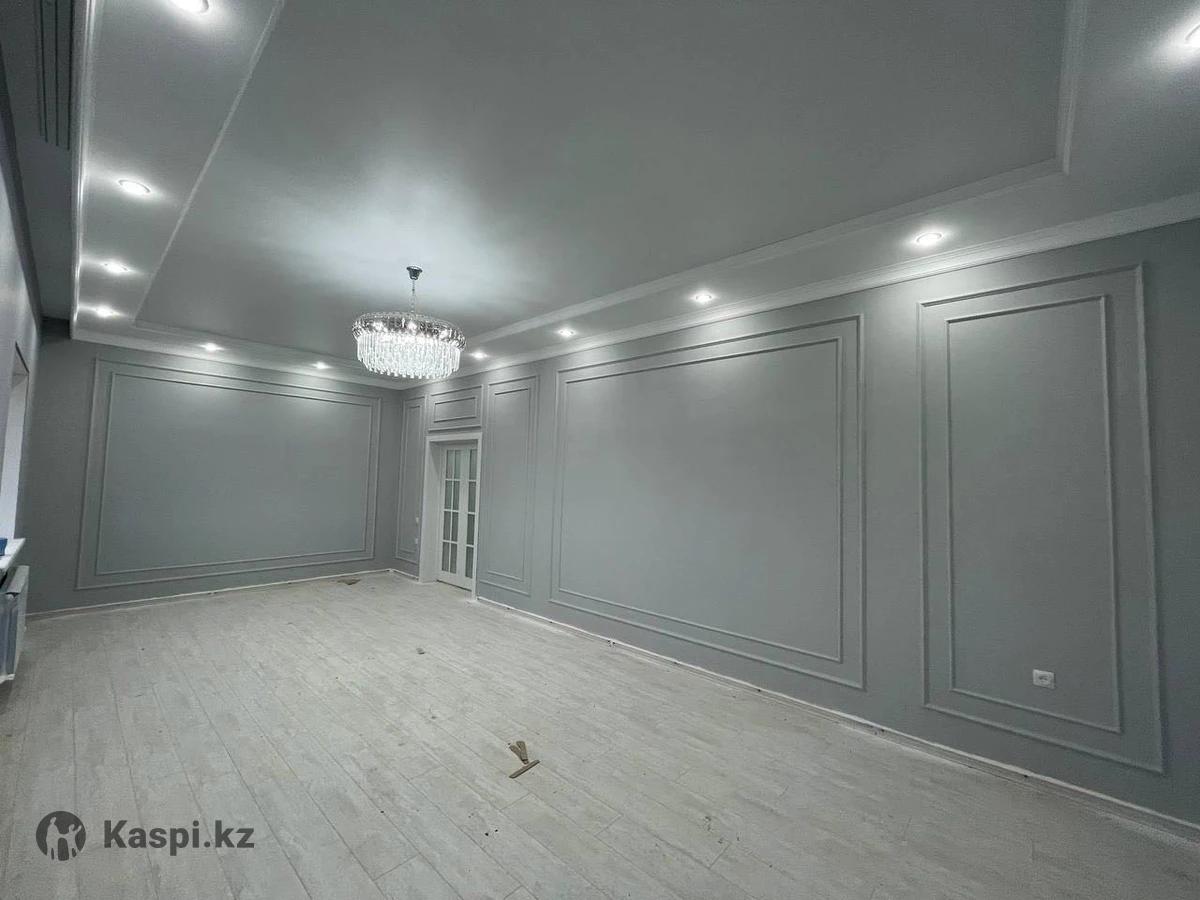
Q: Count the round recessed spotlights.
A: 11